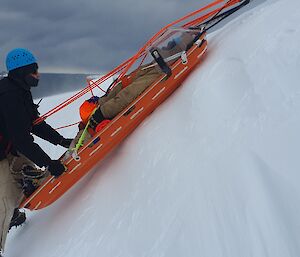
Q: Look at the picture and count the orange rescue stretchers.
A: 1